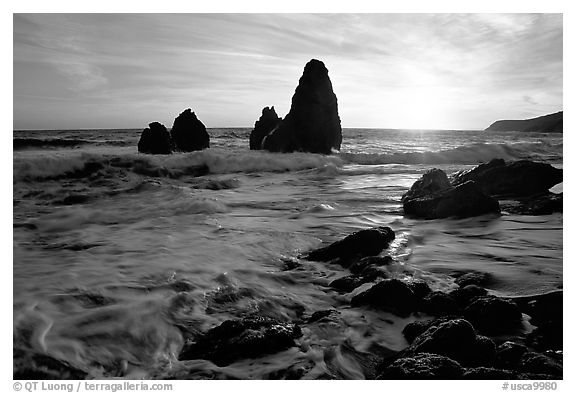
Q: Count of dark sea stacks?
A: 4